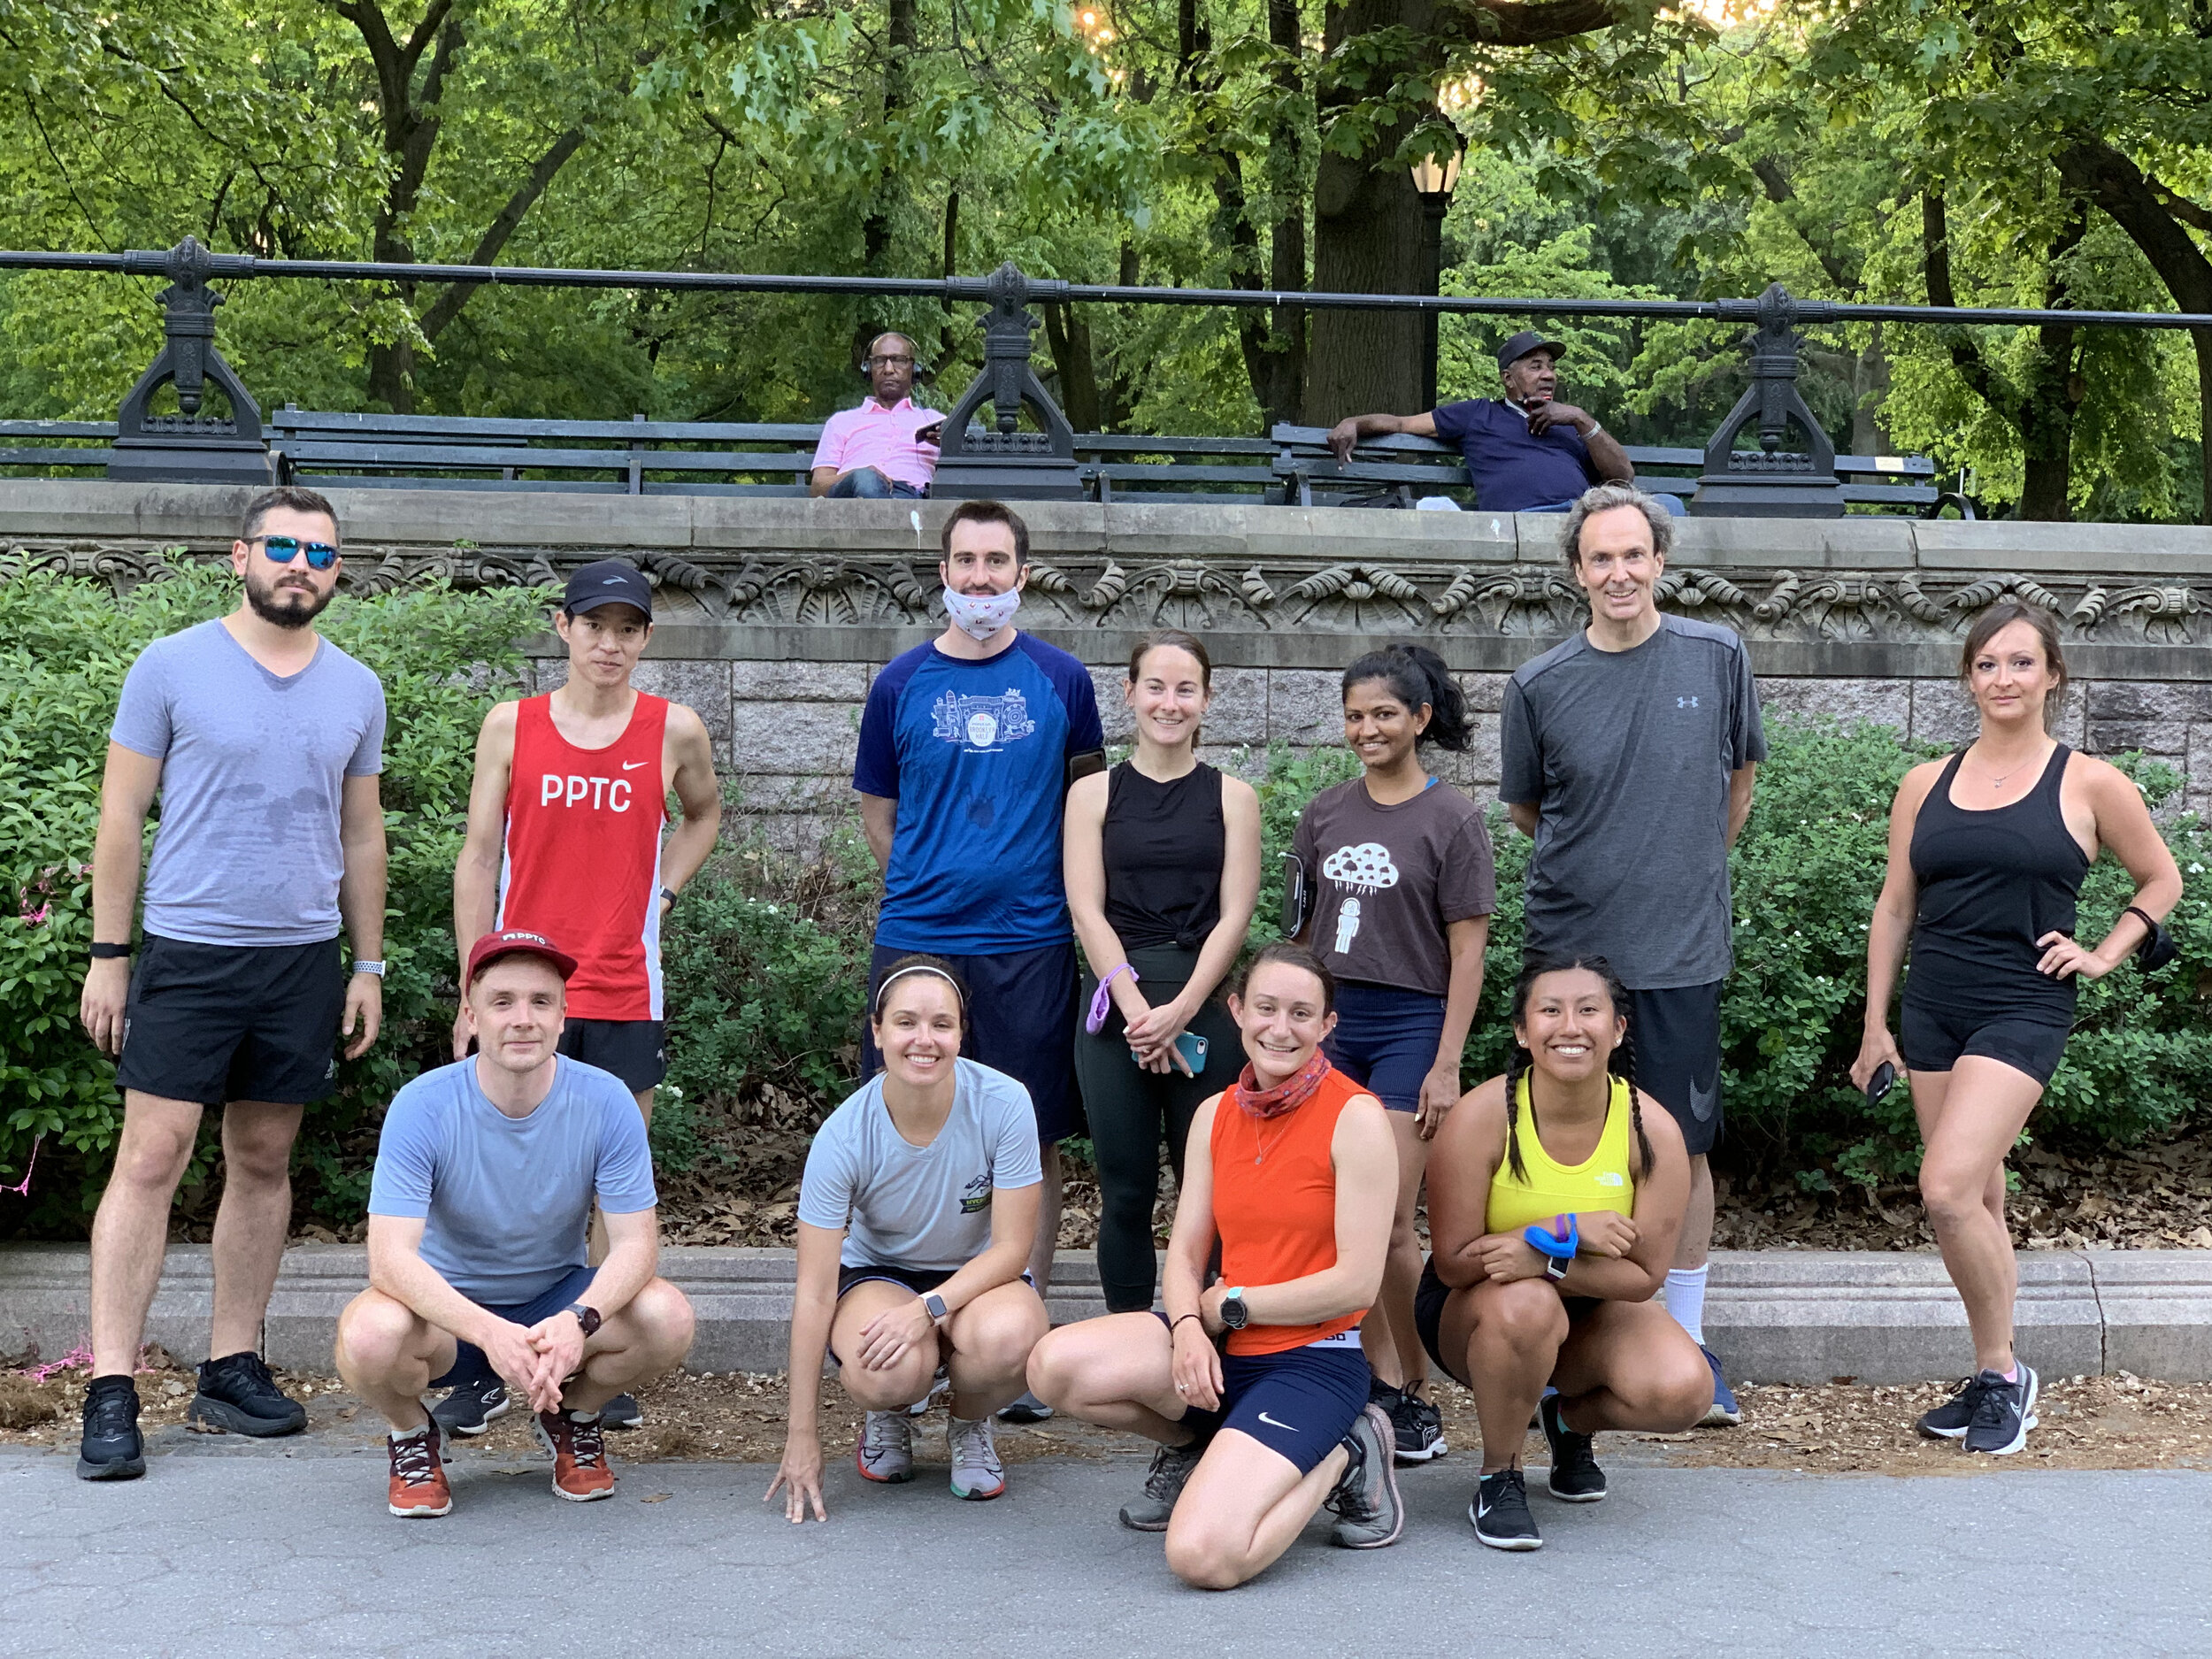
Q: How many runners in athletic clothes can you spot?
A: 11